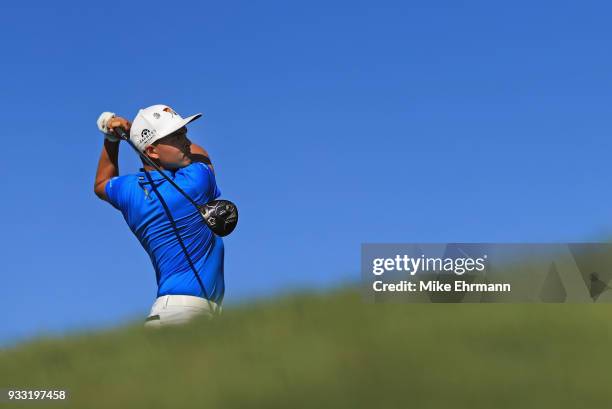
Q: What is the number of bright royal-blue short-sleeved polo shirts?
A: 1